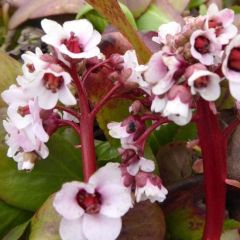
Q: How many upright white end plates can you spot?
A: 0